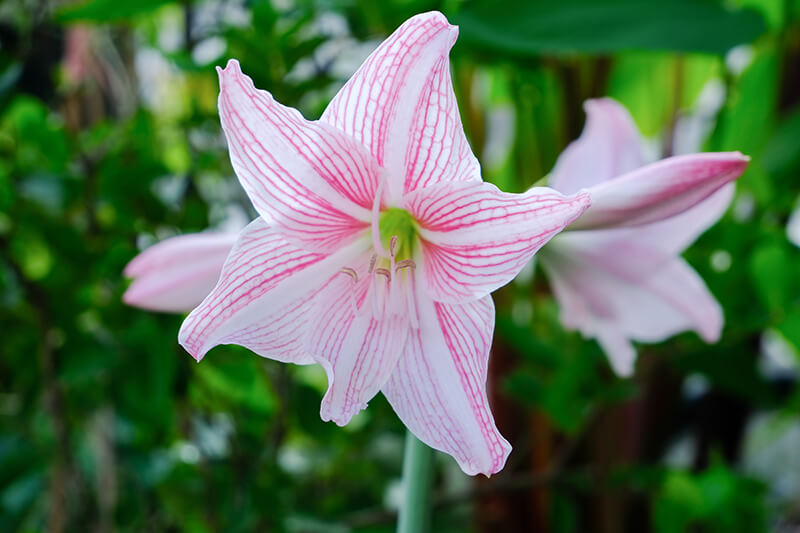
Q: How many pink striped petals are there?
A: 6